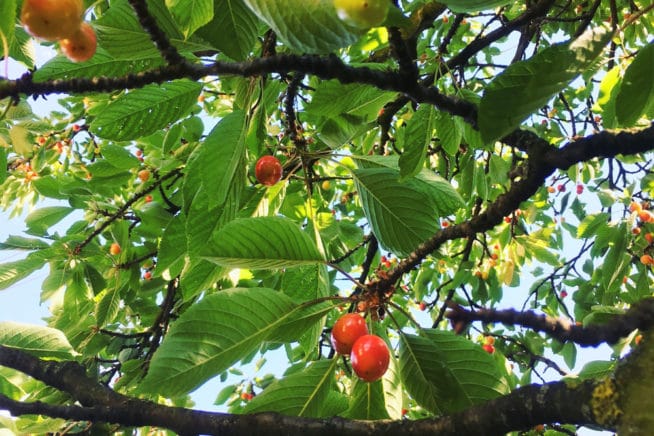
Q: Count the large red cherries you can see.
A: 3